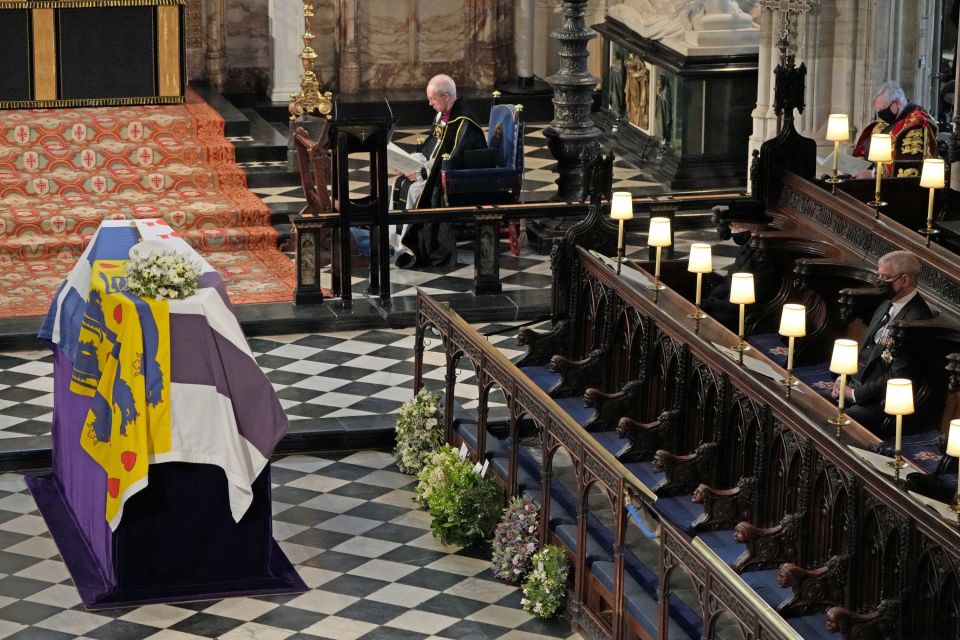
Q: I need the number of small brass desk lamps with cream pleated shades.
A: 11